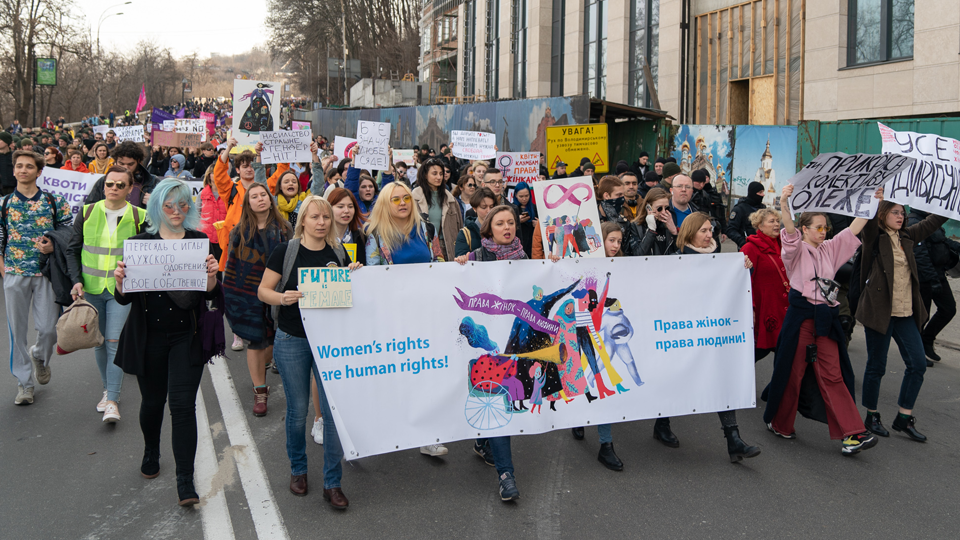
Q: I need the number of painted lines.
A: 2